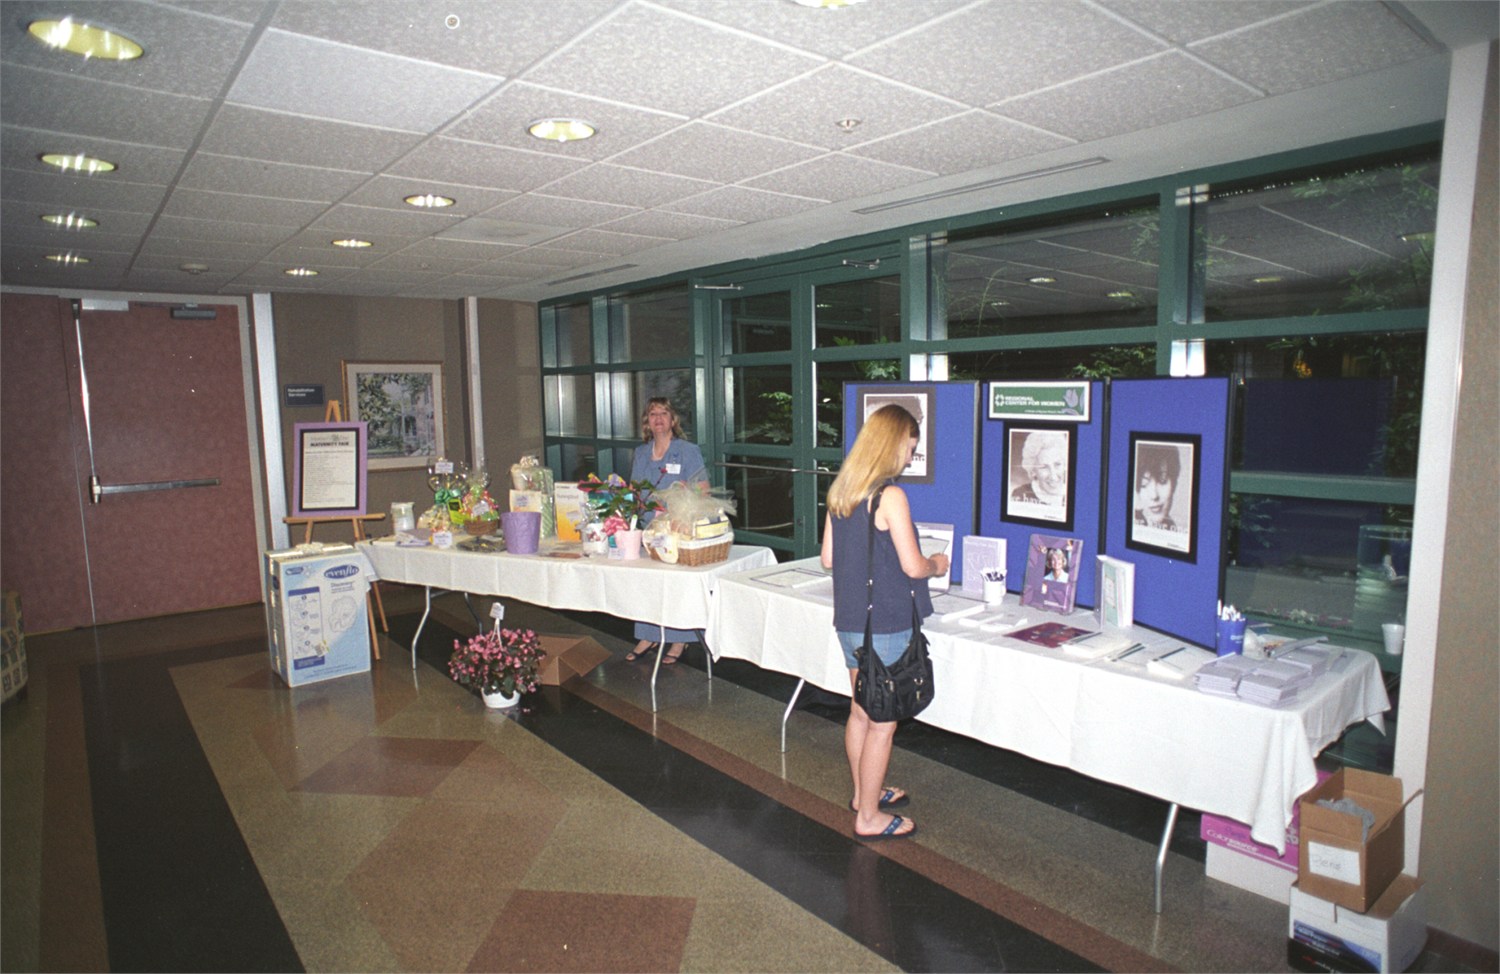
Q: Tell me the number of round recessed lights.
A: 9